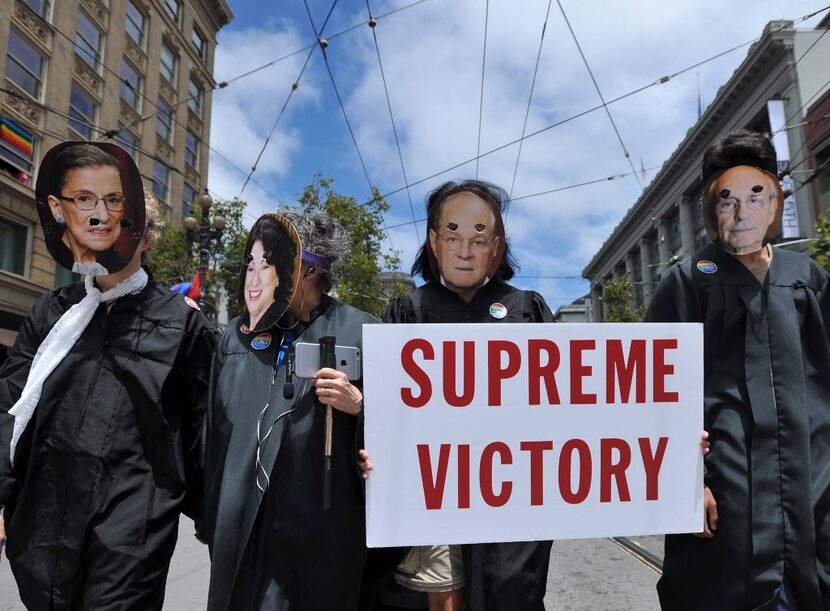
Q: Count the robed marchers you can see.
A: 4